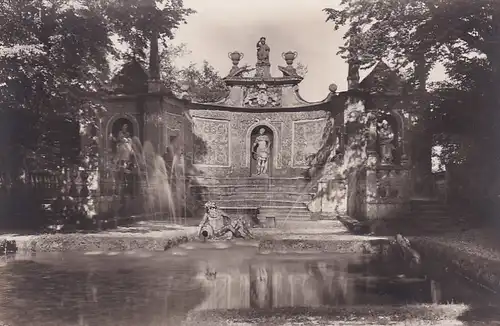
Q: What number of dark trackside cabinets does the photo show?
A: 0